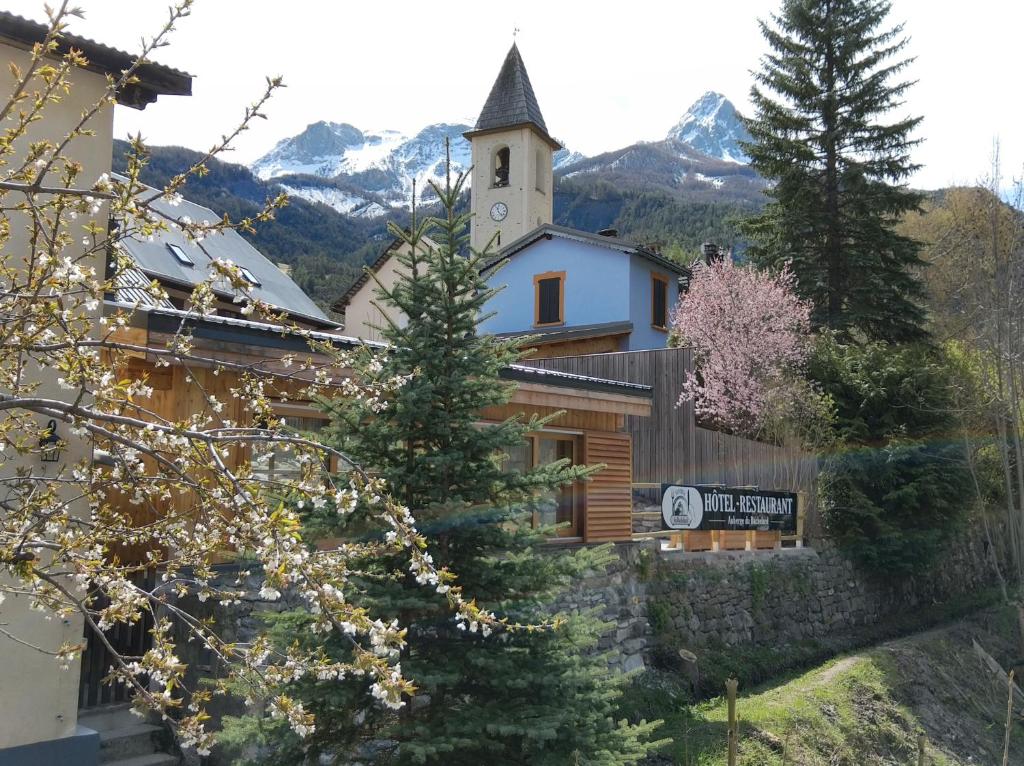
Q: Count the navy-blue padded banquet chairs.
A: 0